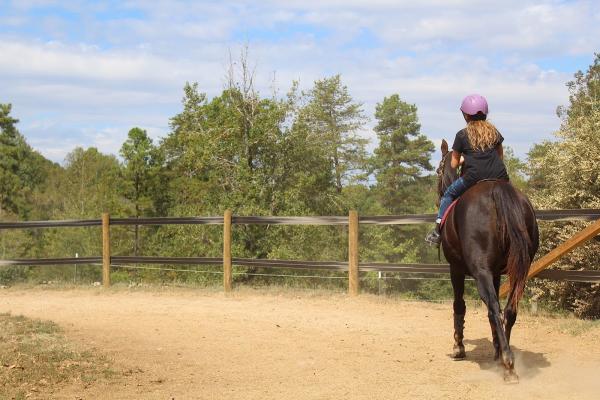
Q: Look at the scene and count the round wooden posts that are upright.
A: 3